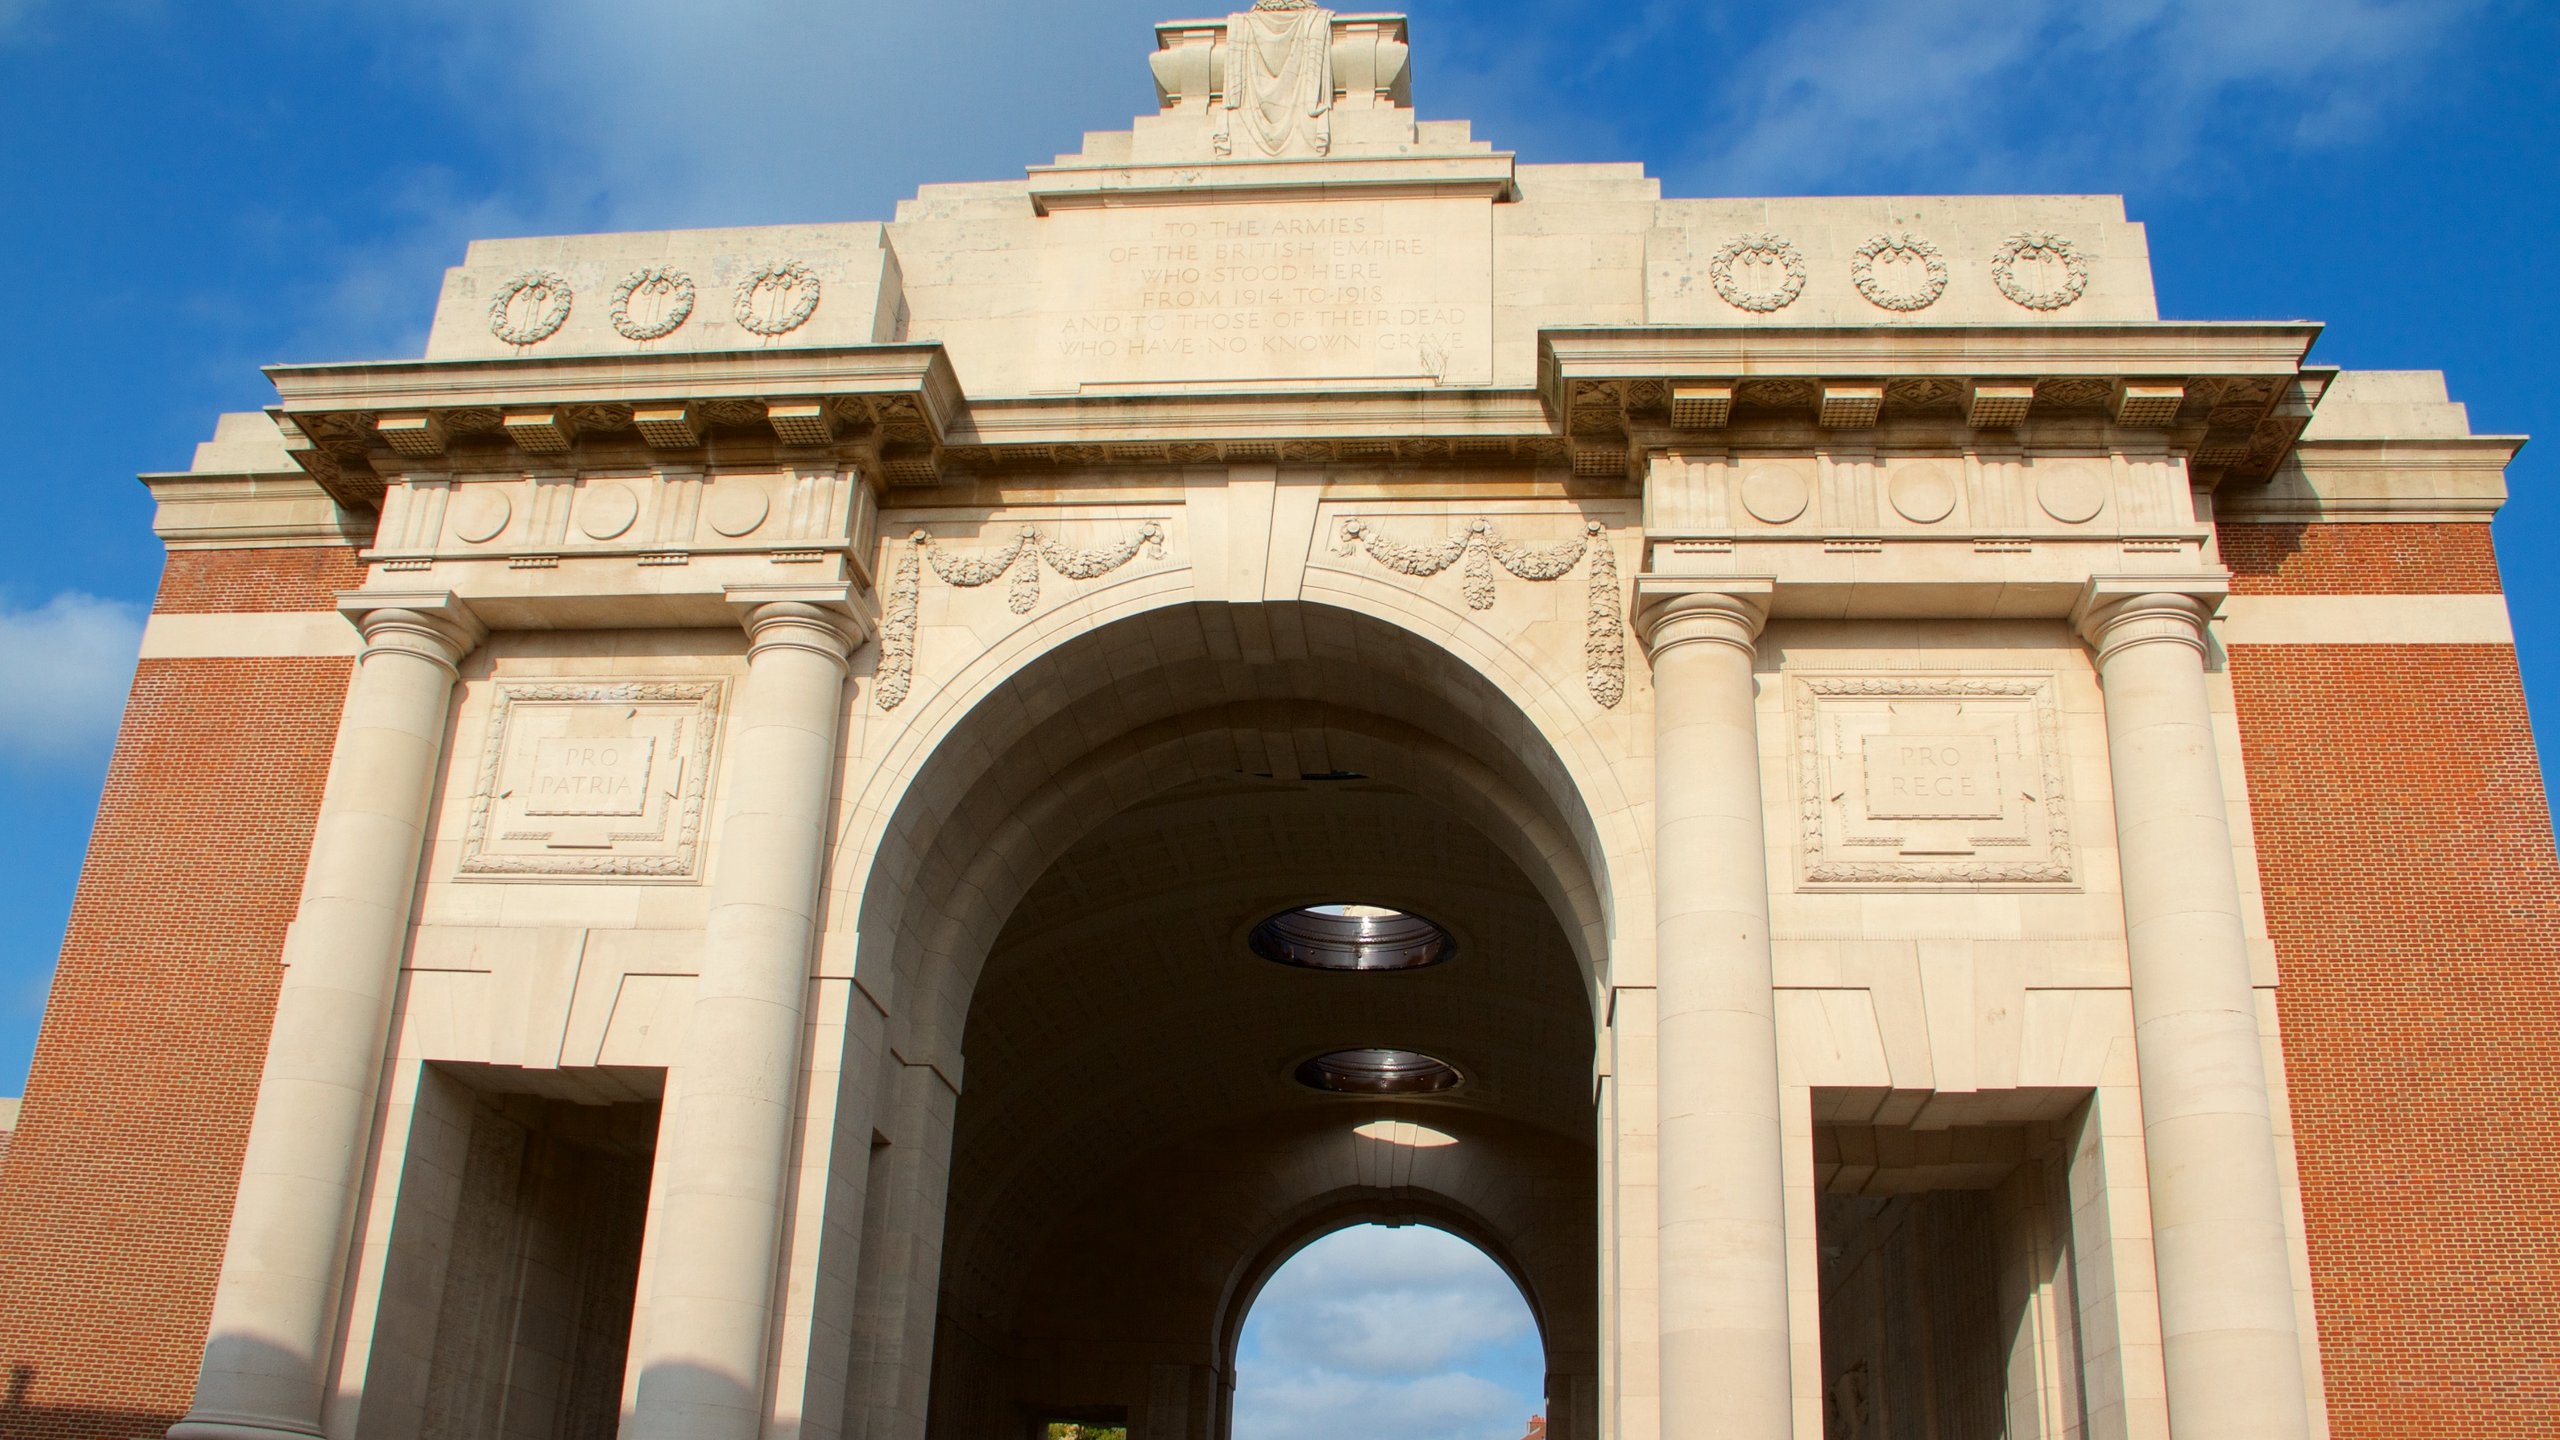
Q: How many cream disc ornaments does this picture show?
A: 6